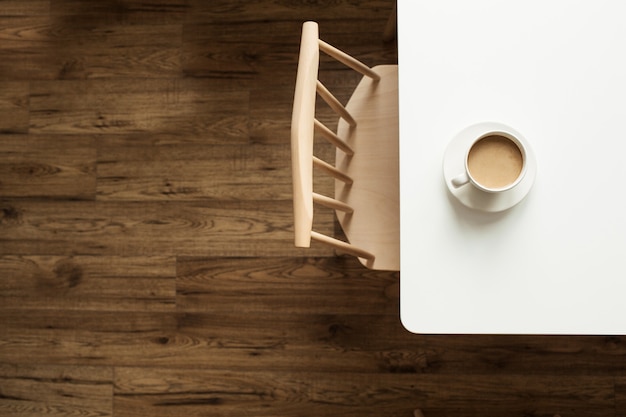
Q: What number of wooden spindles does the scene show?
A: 6